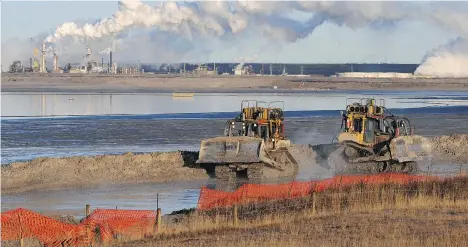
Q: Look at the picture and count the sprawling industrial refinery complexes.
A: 1